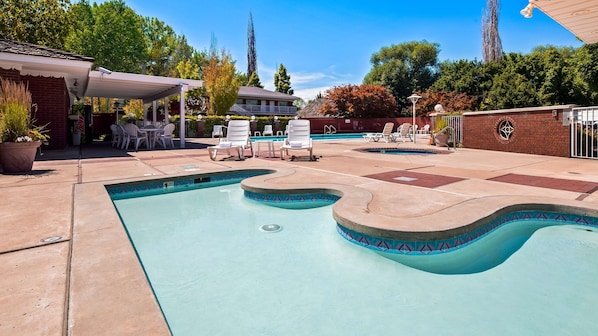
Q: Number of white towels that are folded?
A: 2